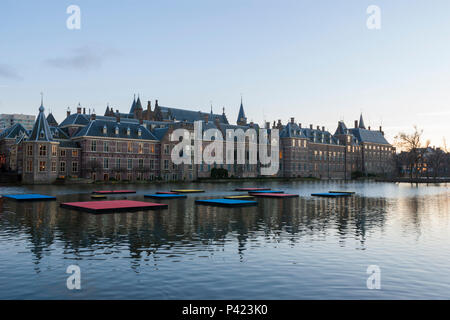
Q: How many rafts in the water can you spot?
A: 14